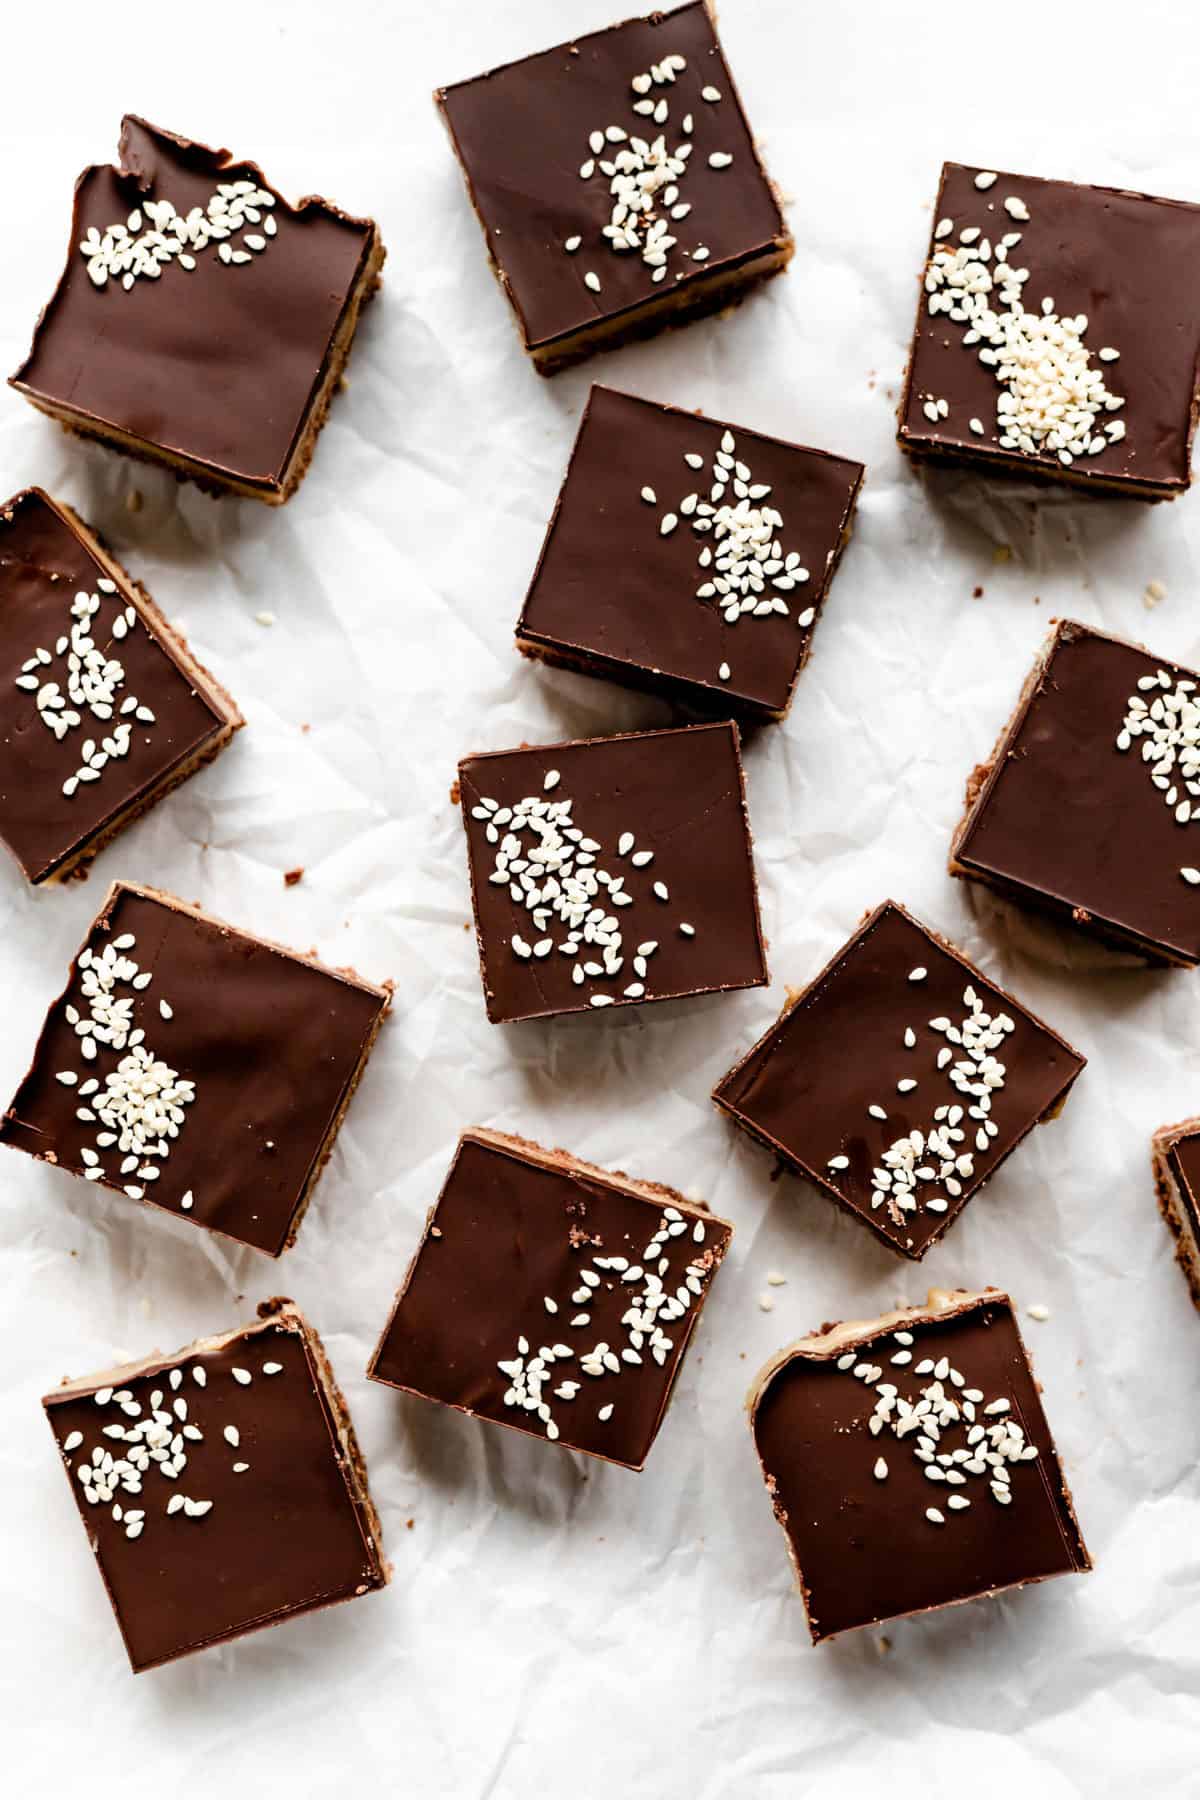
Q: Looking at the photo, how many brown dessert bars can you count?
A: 13